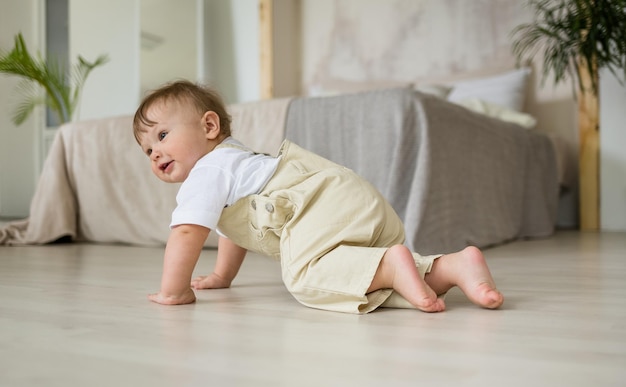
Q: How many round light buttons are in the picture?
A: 2